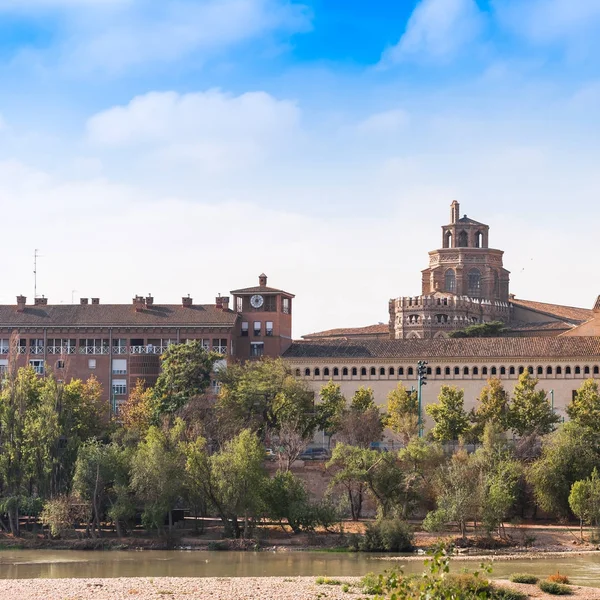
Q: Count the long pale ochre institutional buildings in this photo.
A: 1